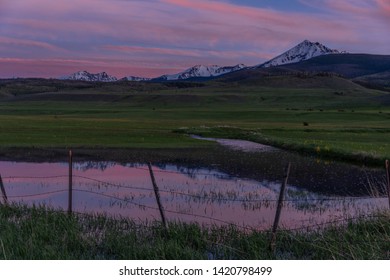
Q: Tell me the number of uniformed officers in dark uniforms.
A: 0